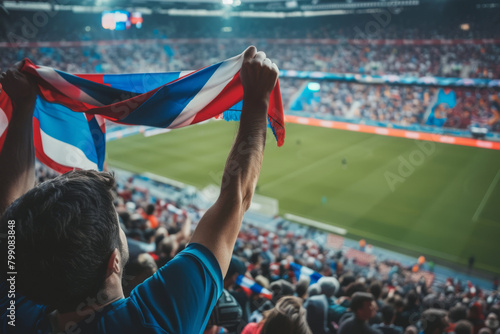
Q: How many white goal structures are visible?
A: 1